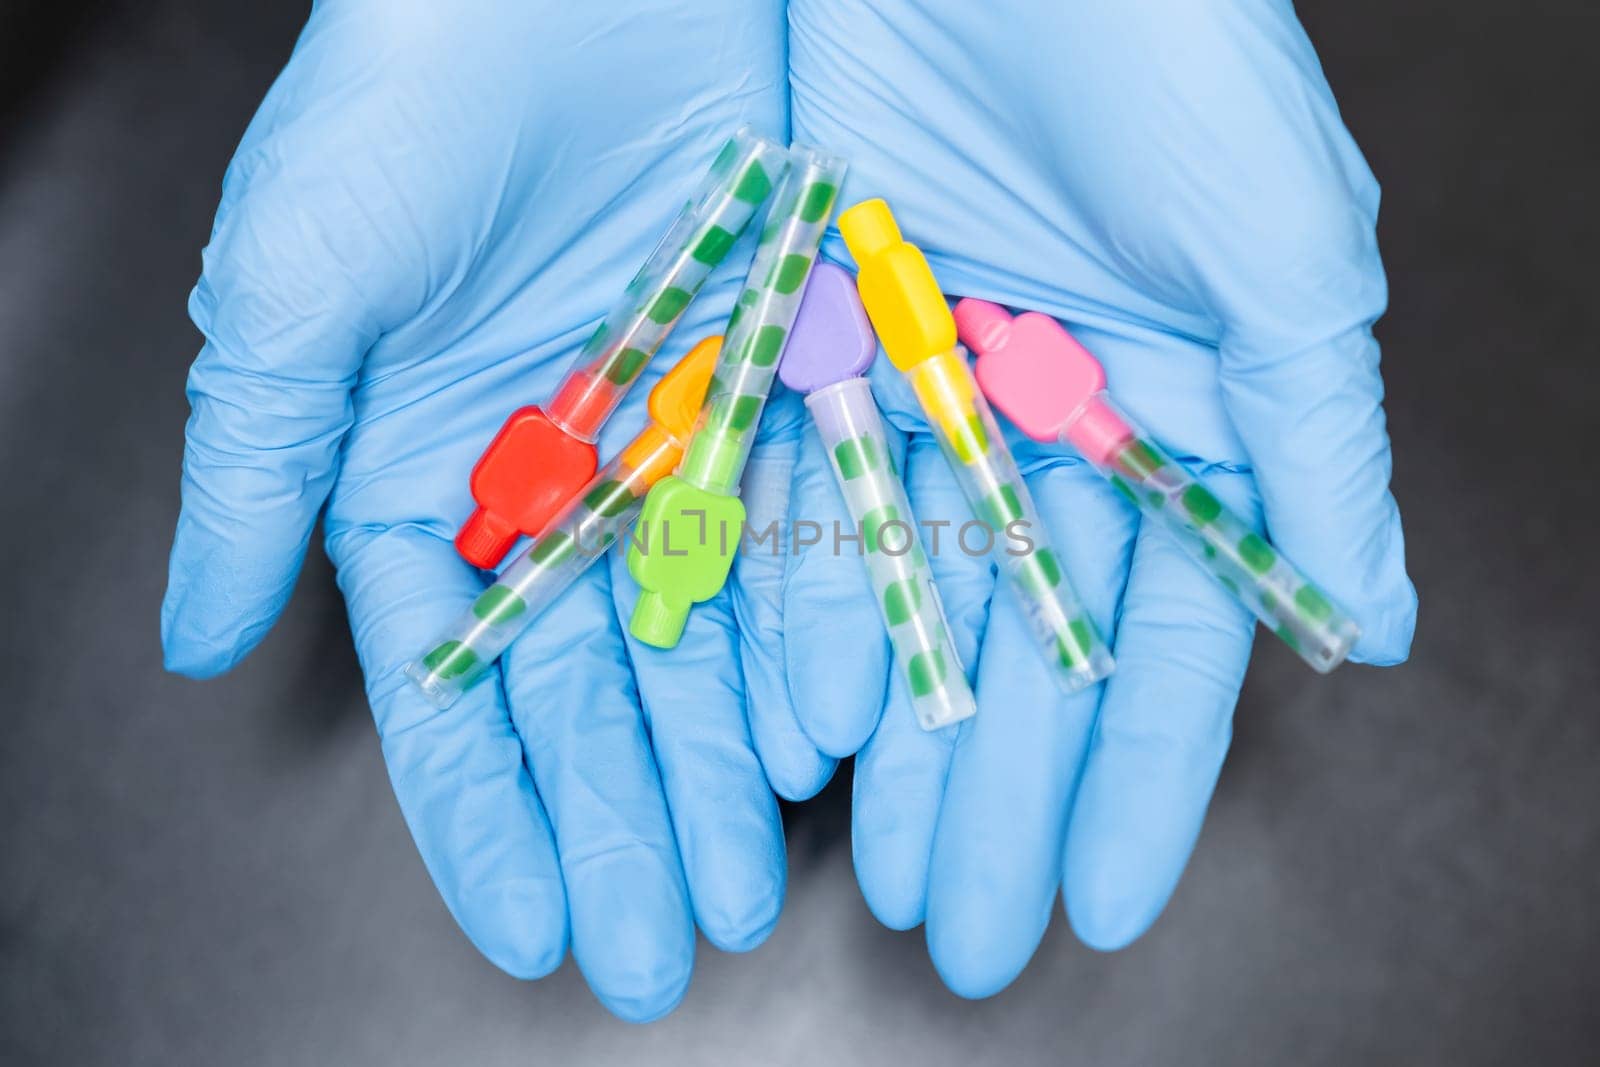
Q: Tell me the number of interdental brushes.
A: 6